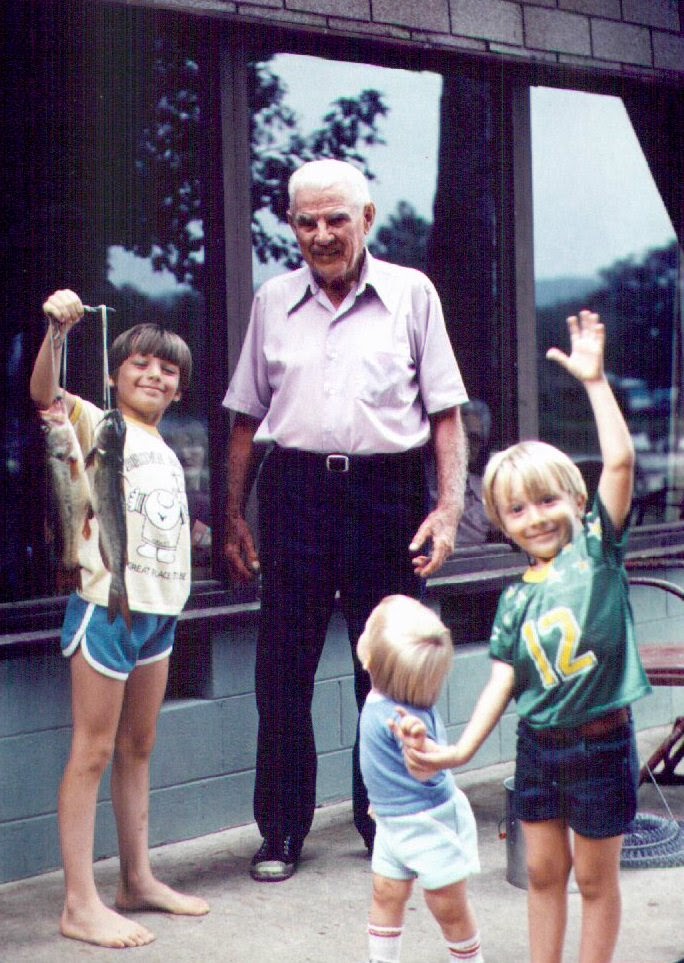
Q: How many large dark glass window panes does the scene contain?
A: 3